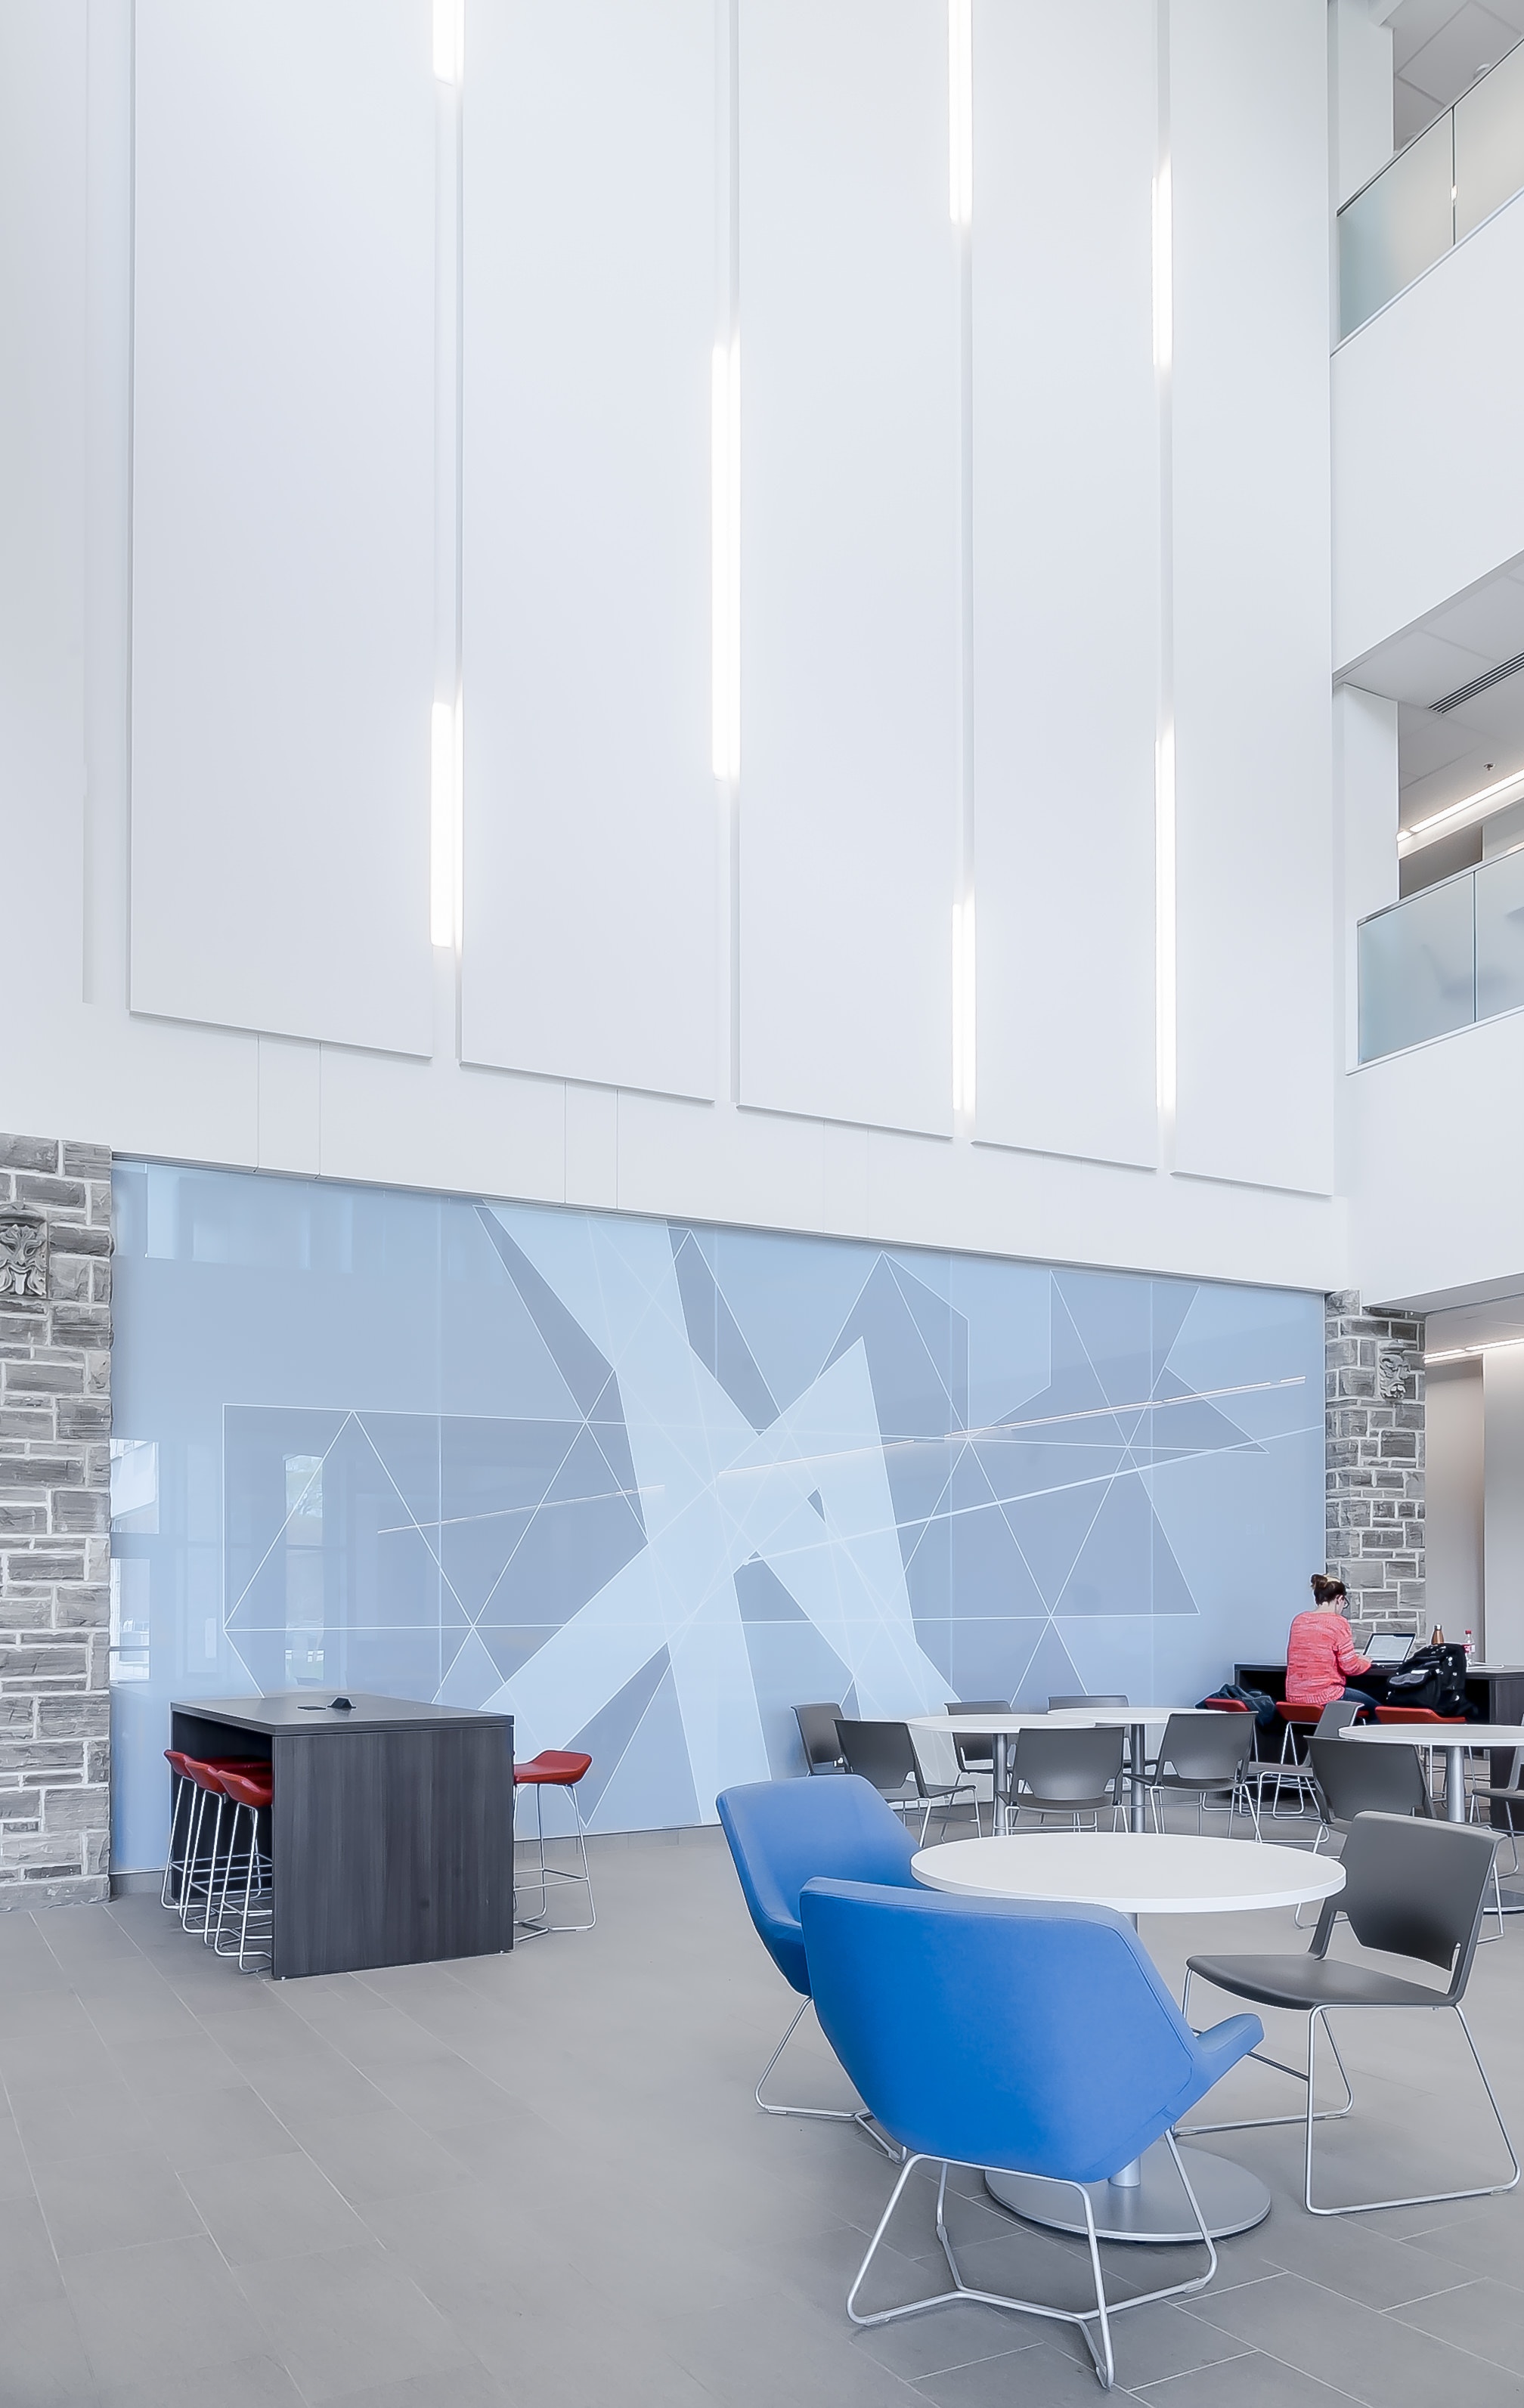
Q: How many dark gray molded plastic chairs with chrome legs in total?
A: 10